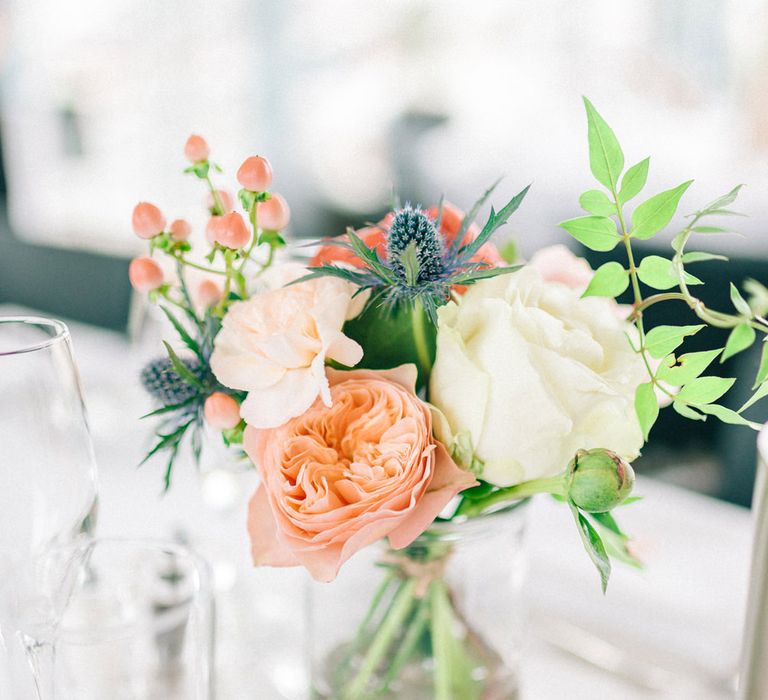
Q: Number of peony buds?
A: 1